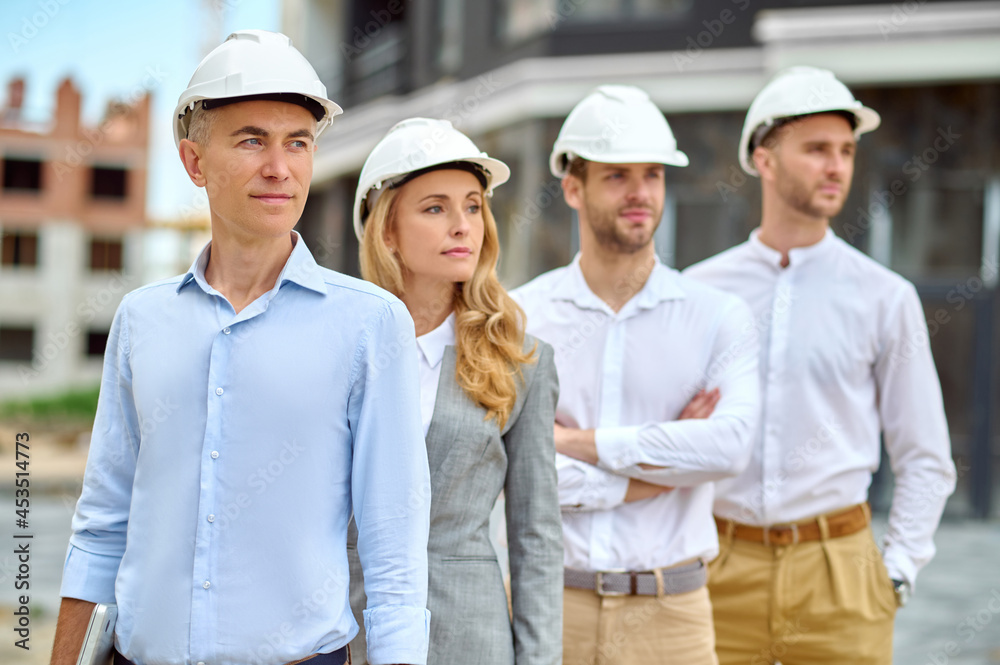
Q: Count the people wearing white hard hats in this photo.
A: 4